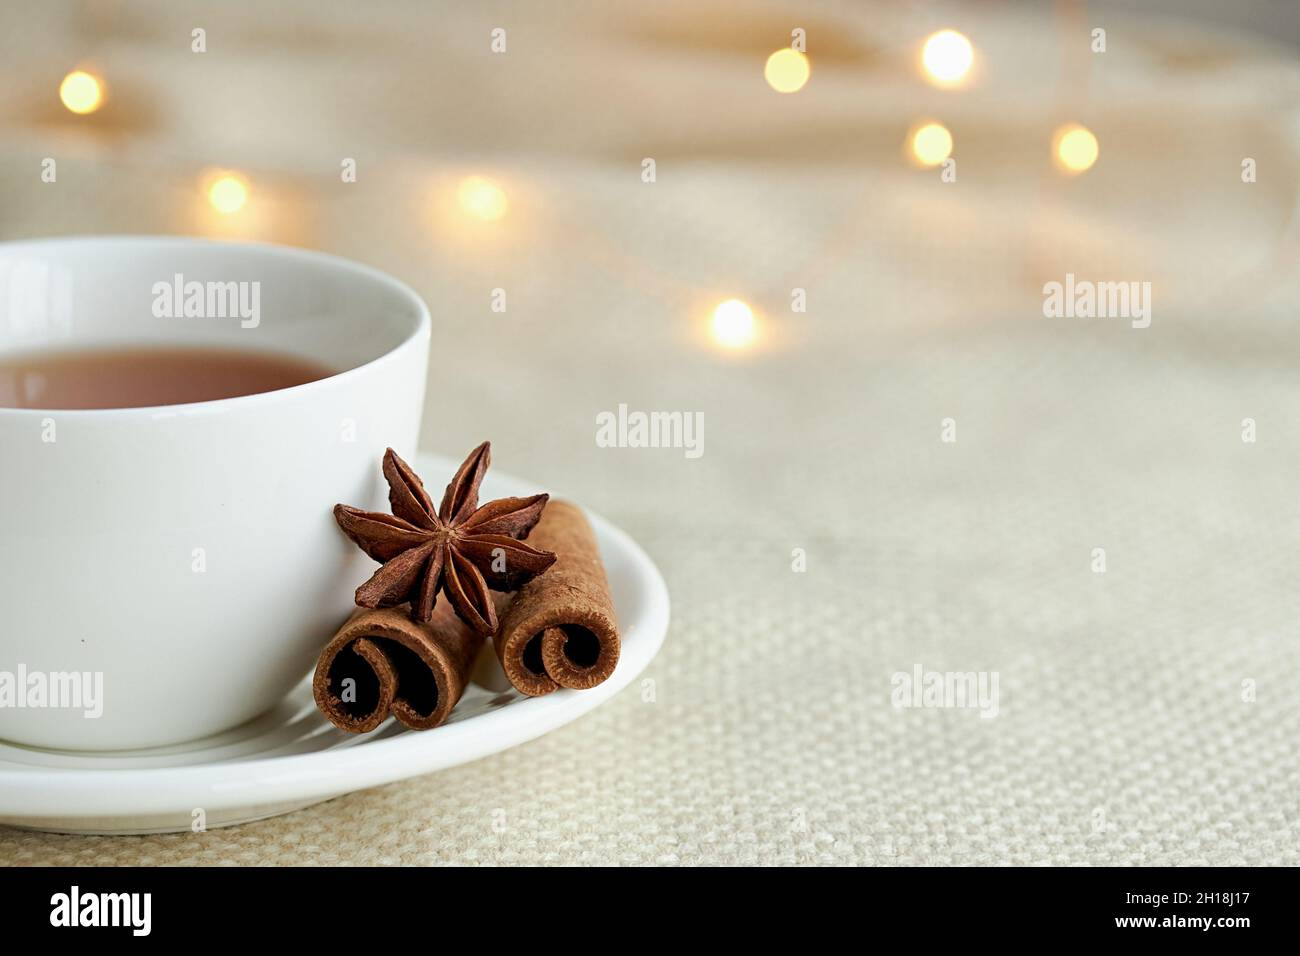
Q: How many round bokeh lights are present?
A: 8